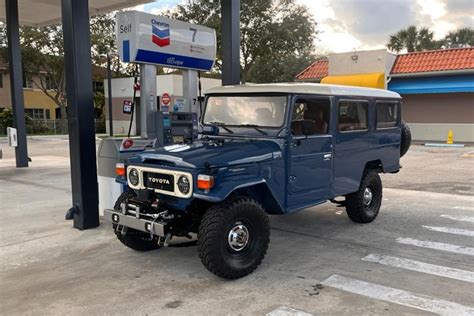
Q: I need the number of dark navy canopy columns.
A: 3